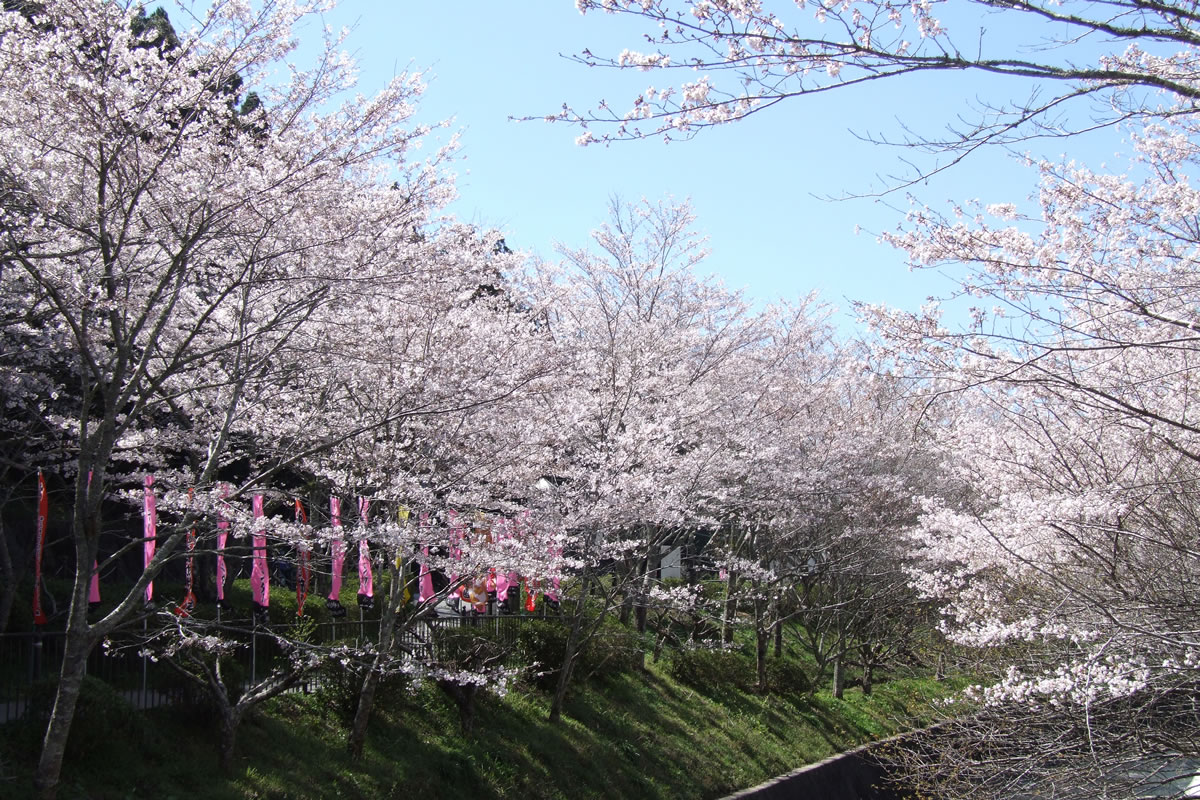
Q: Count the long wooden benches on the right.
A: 0